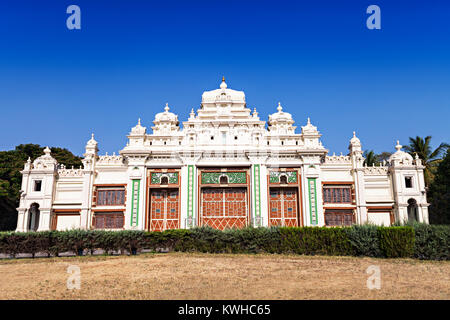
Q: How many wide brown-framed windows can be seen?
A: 4